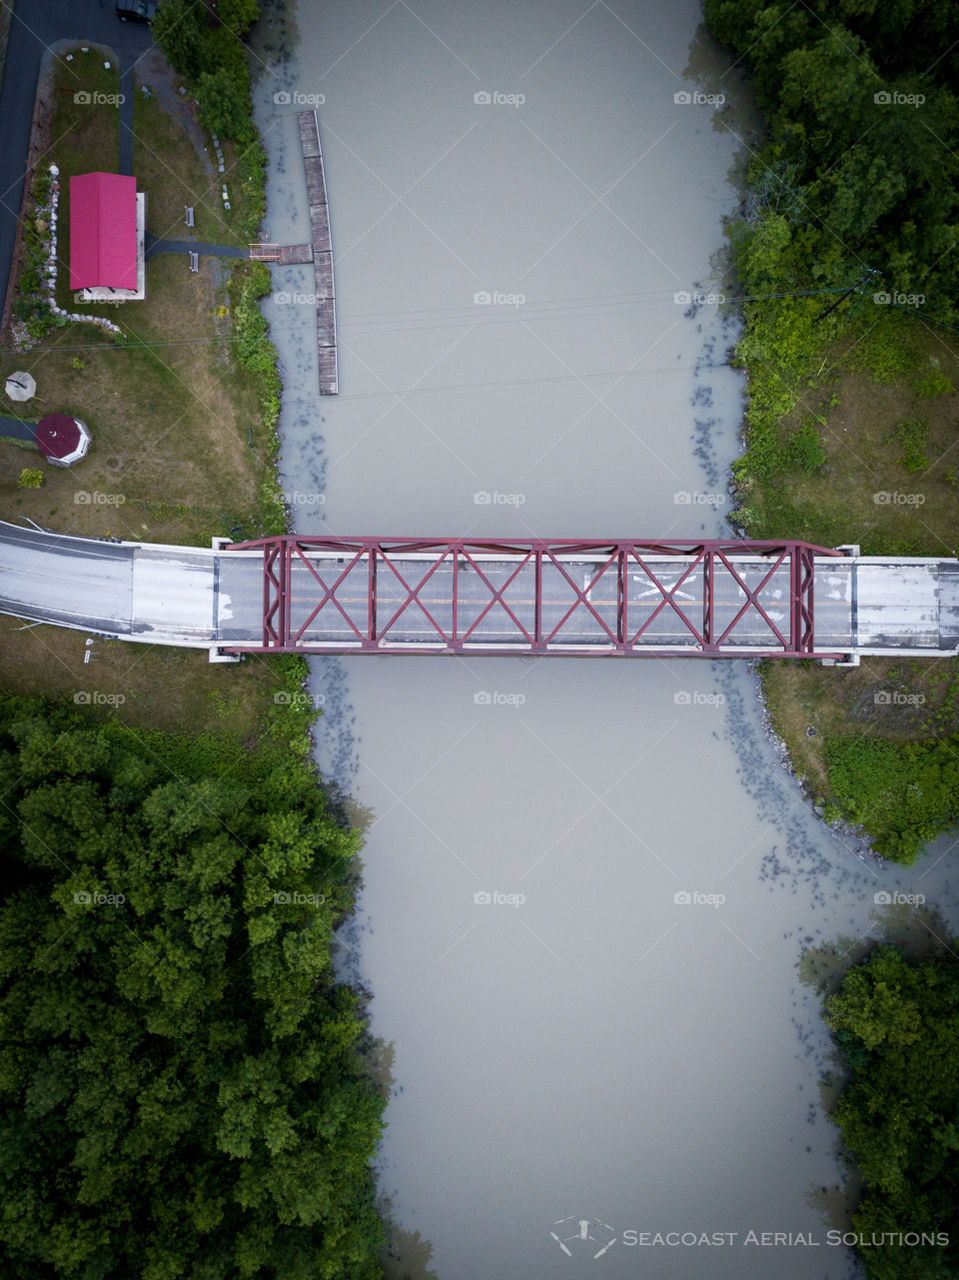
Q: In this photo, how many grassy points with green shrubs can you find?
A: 4